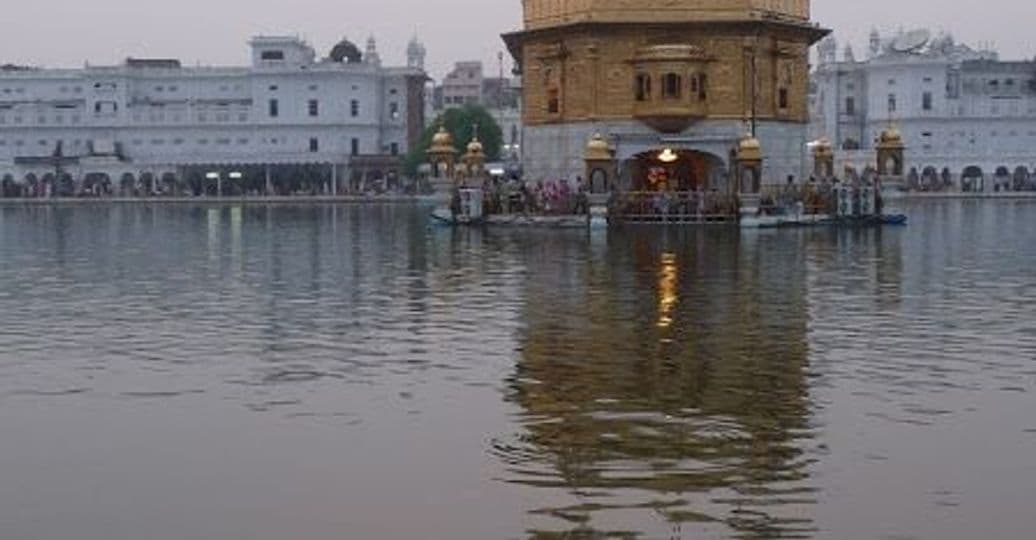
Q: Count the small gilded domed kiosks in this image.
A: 6